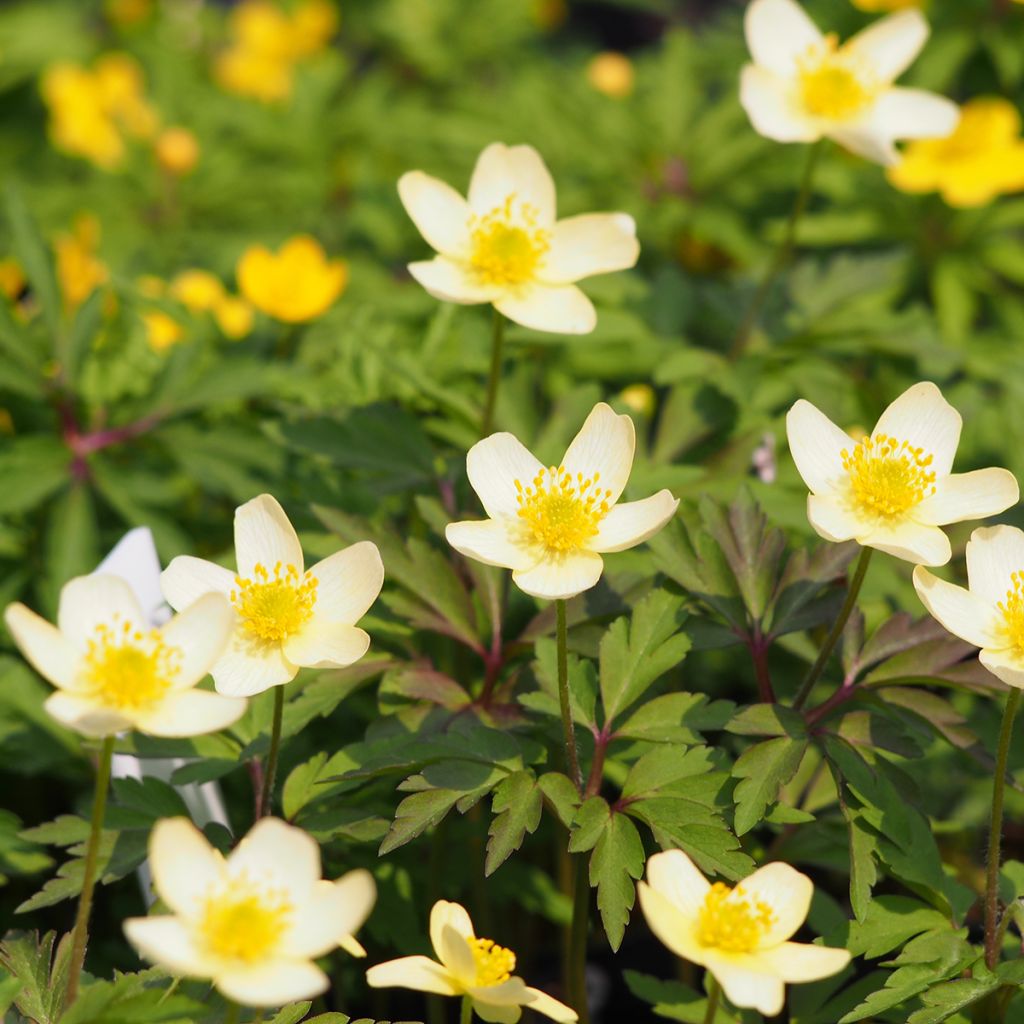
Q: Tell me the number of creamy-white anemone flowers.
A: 10